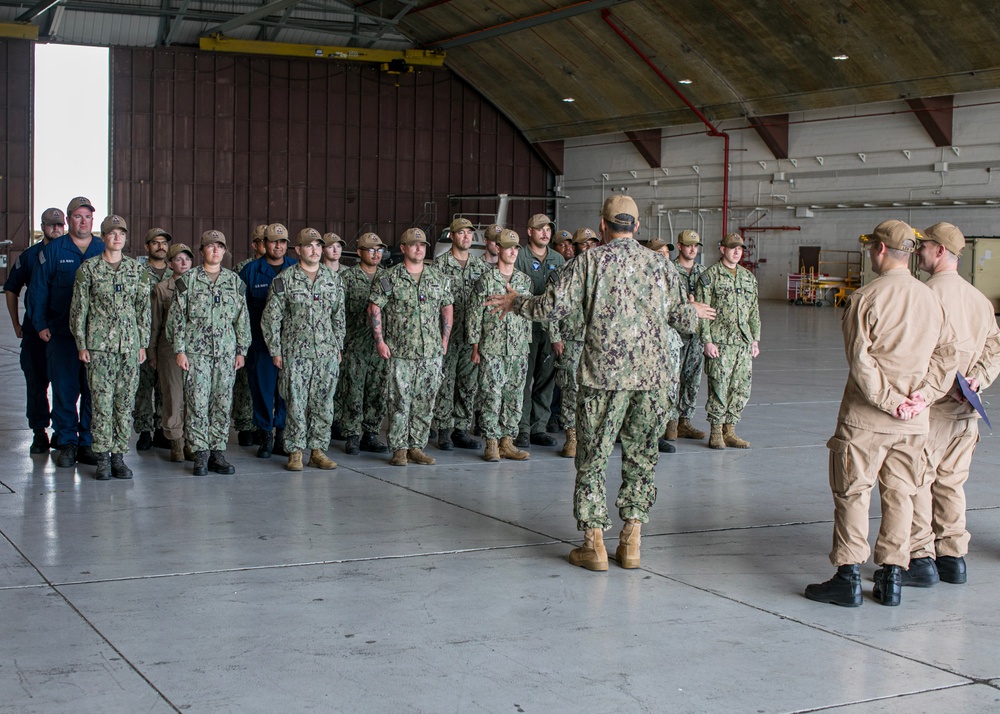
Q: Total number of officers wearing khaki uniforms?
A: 3